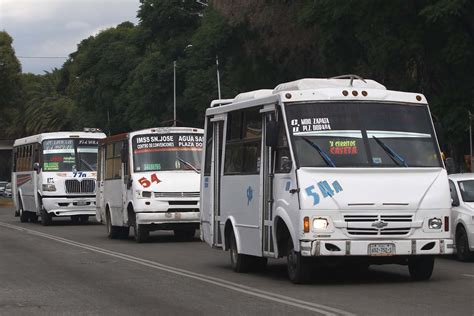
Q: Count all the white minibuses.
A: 3